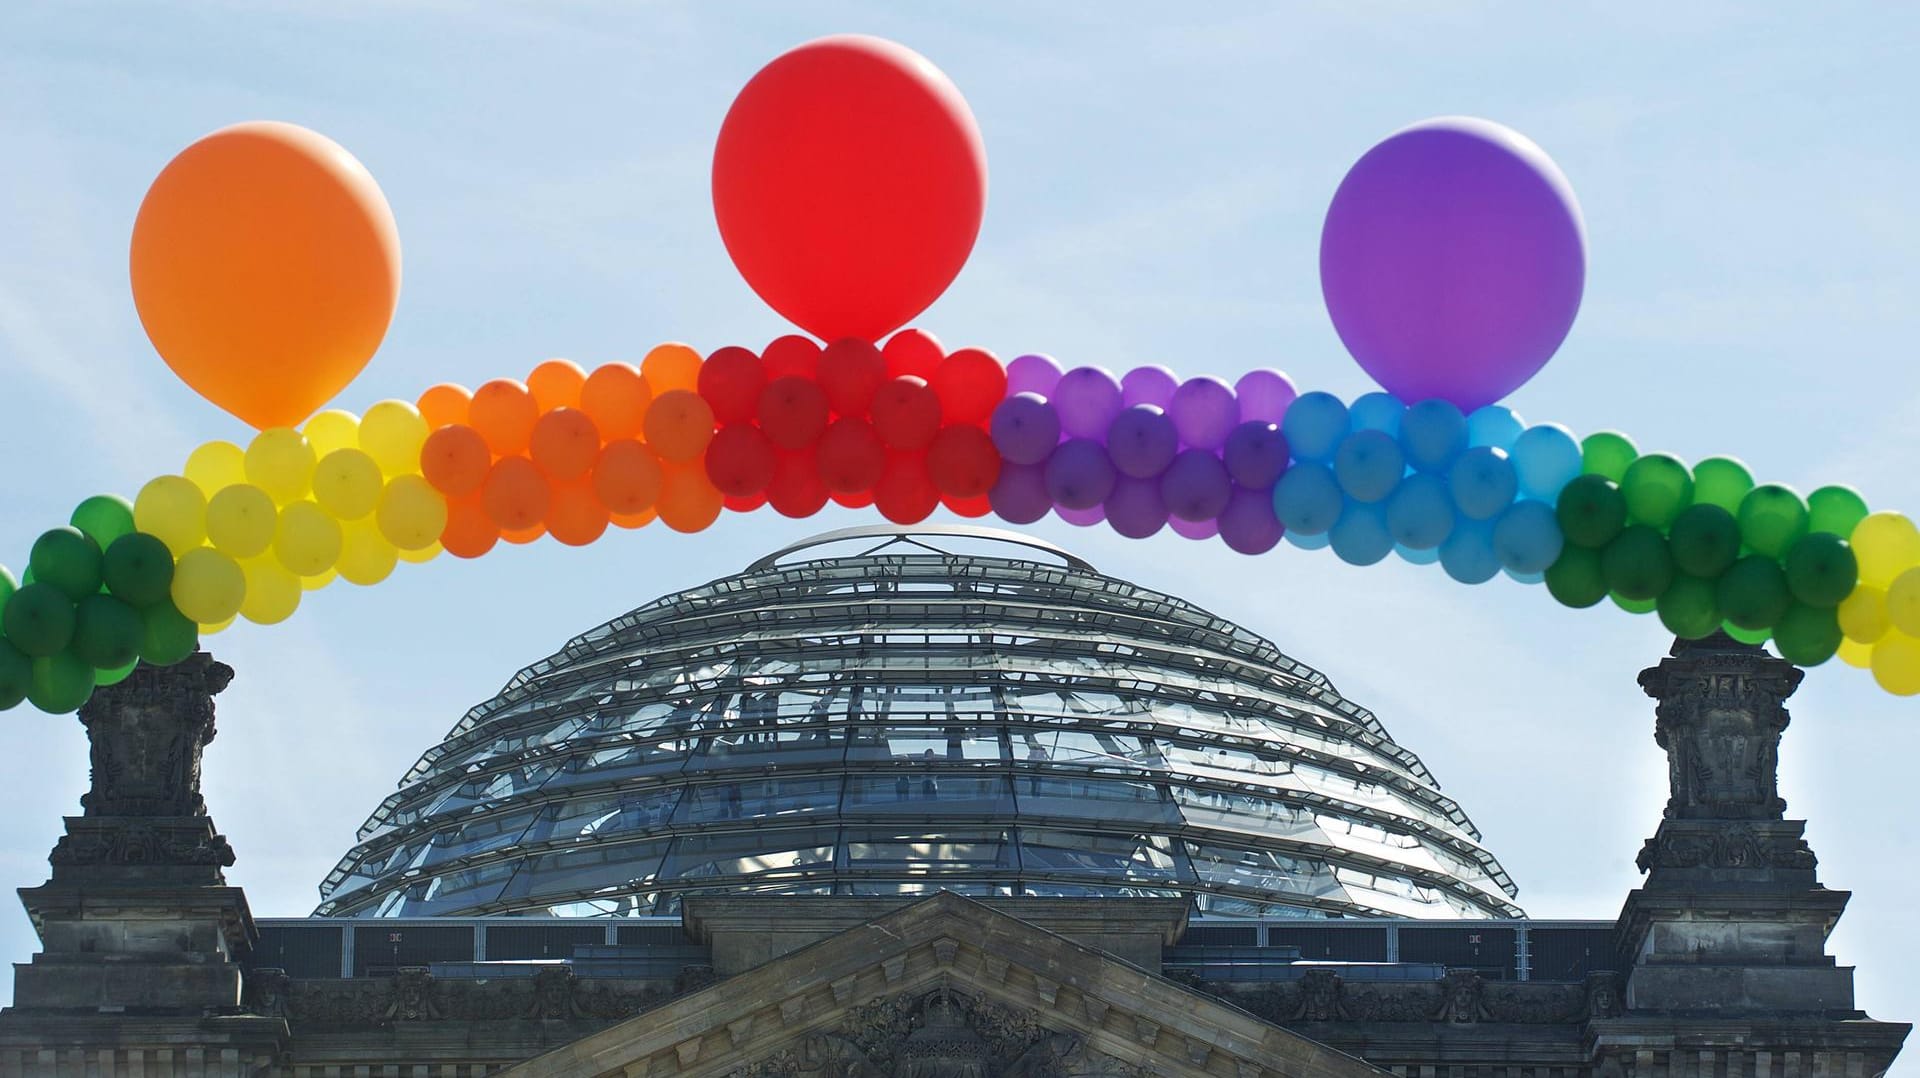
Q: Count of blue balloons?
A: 15